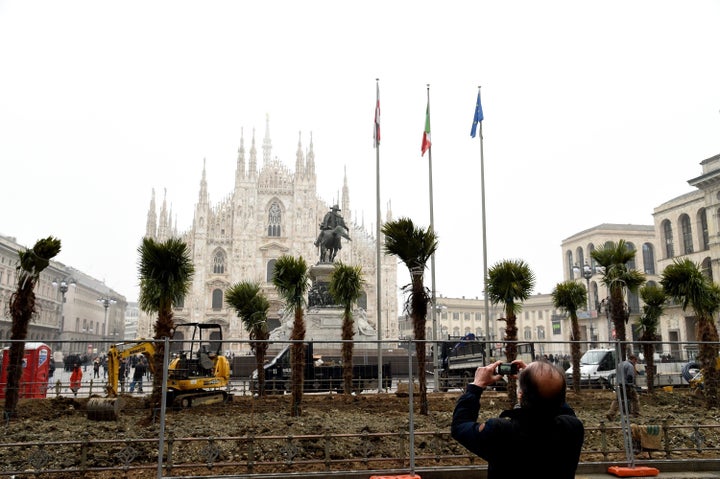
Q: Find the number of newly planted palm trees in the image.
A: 11